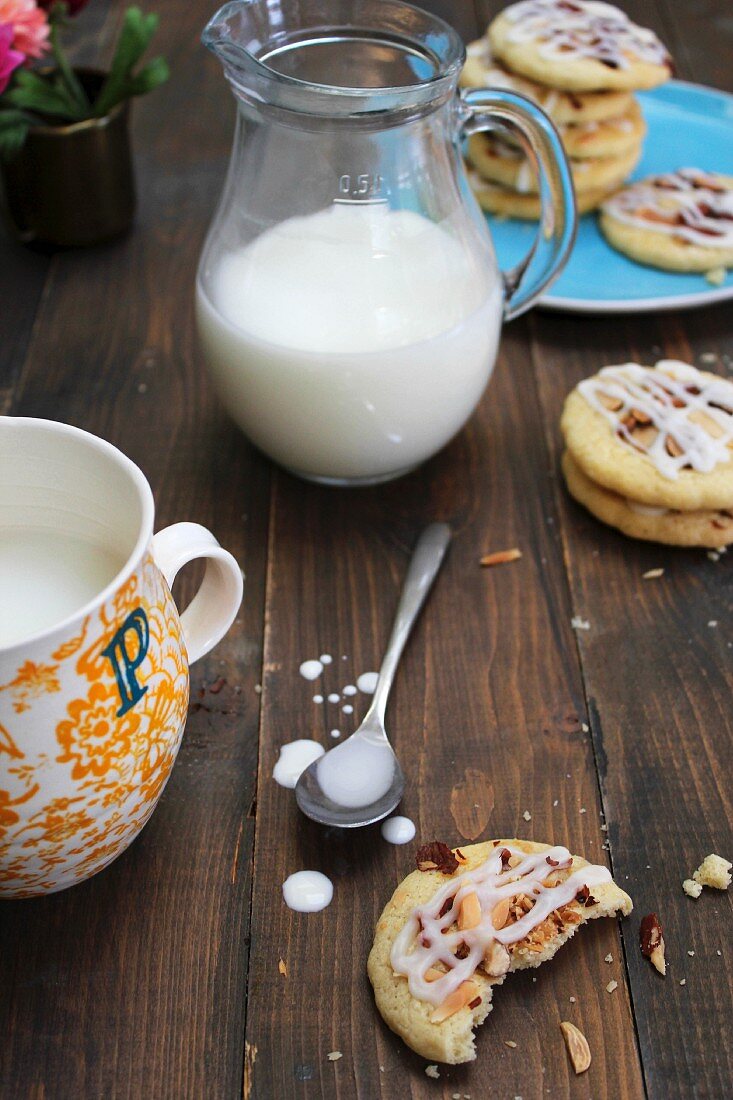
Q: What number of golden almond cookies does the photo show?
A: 9